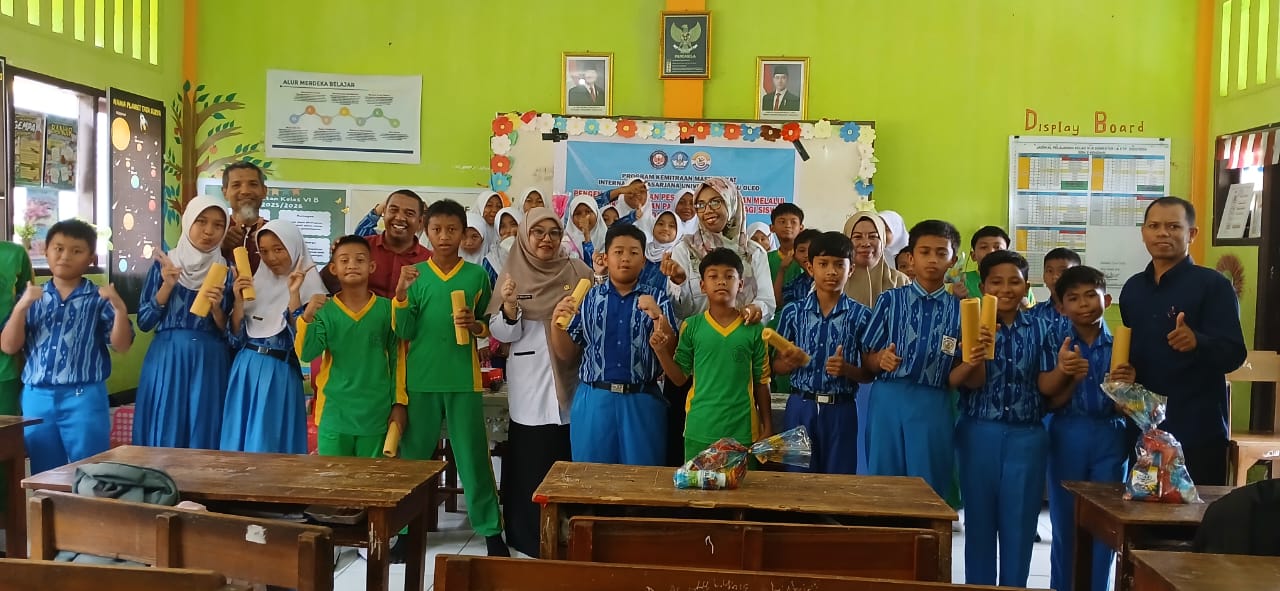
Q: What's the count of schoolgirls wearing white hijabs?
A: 13